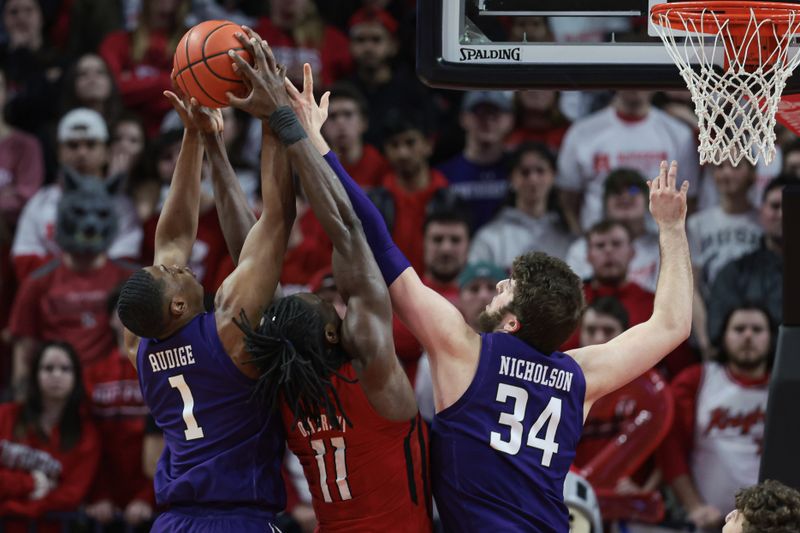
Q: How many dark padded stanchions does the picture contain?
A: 1